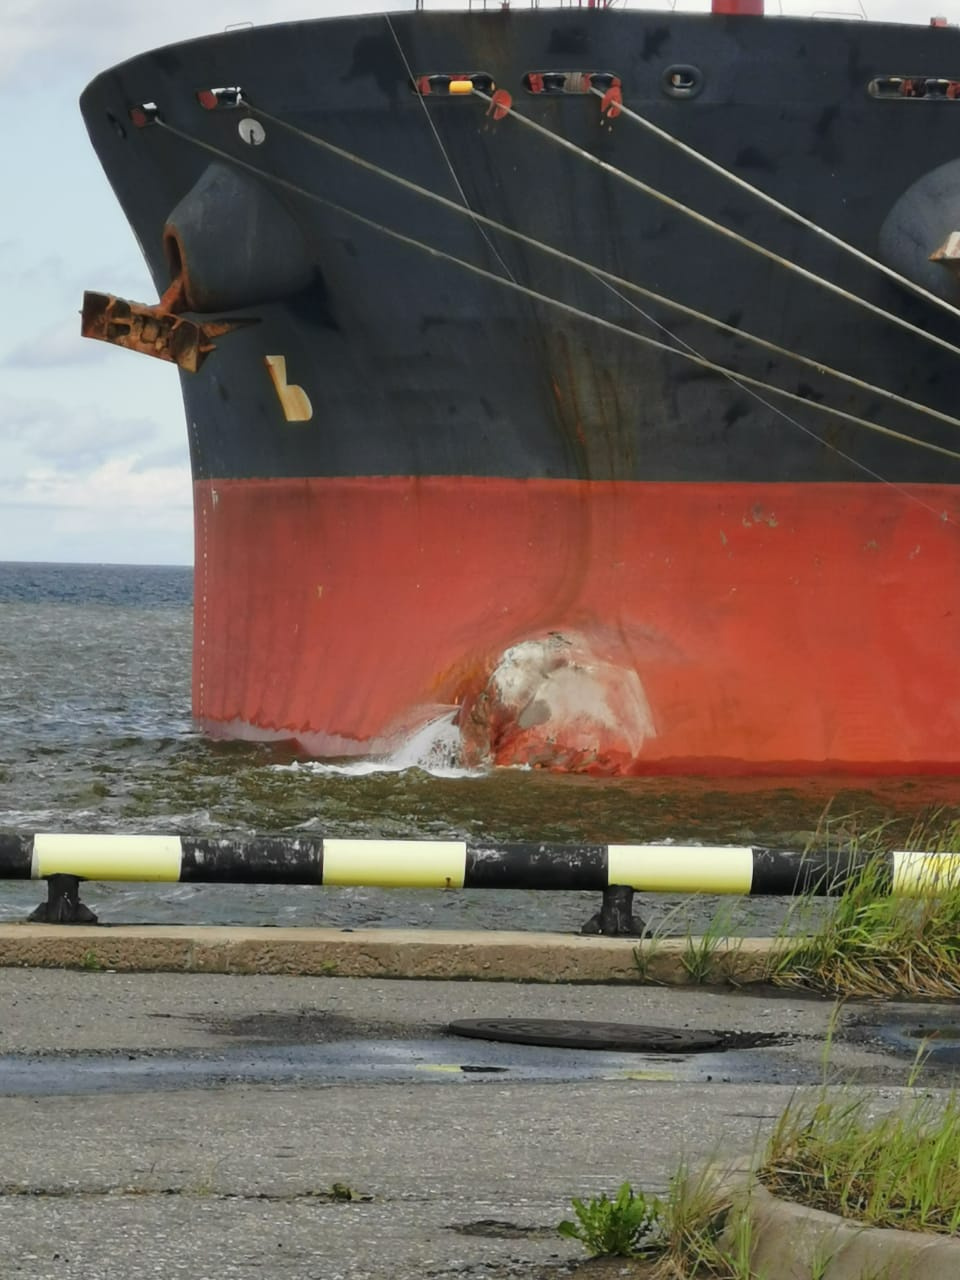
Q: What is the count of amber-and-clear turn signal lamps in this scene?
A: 0